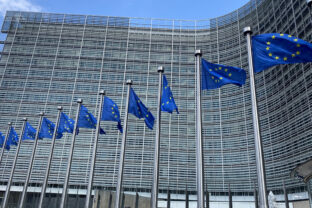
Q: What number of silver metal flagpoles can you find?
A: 10